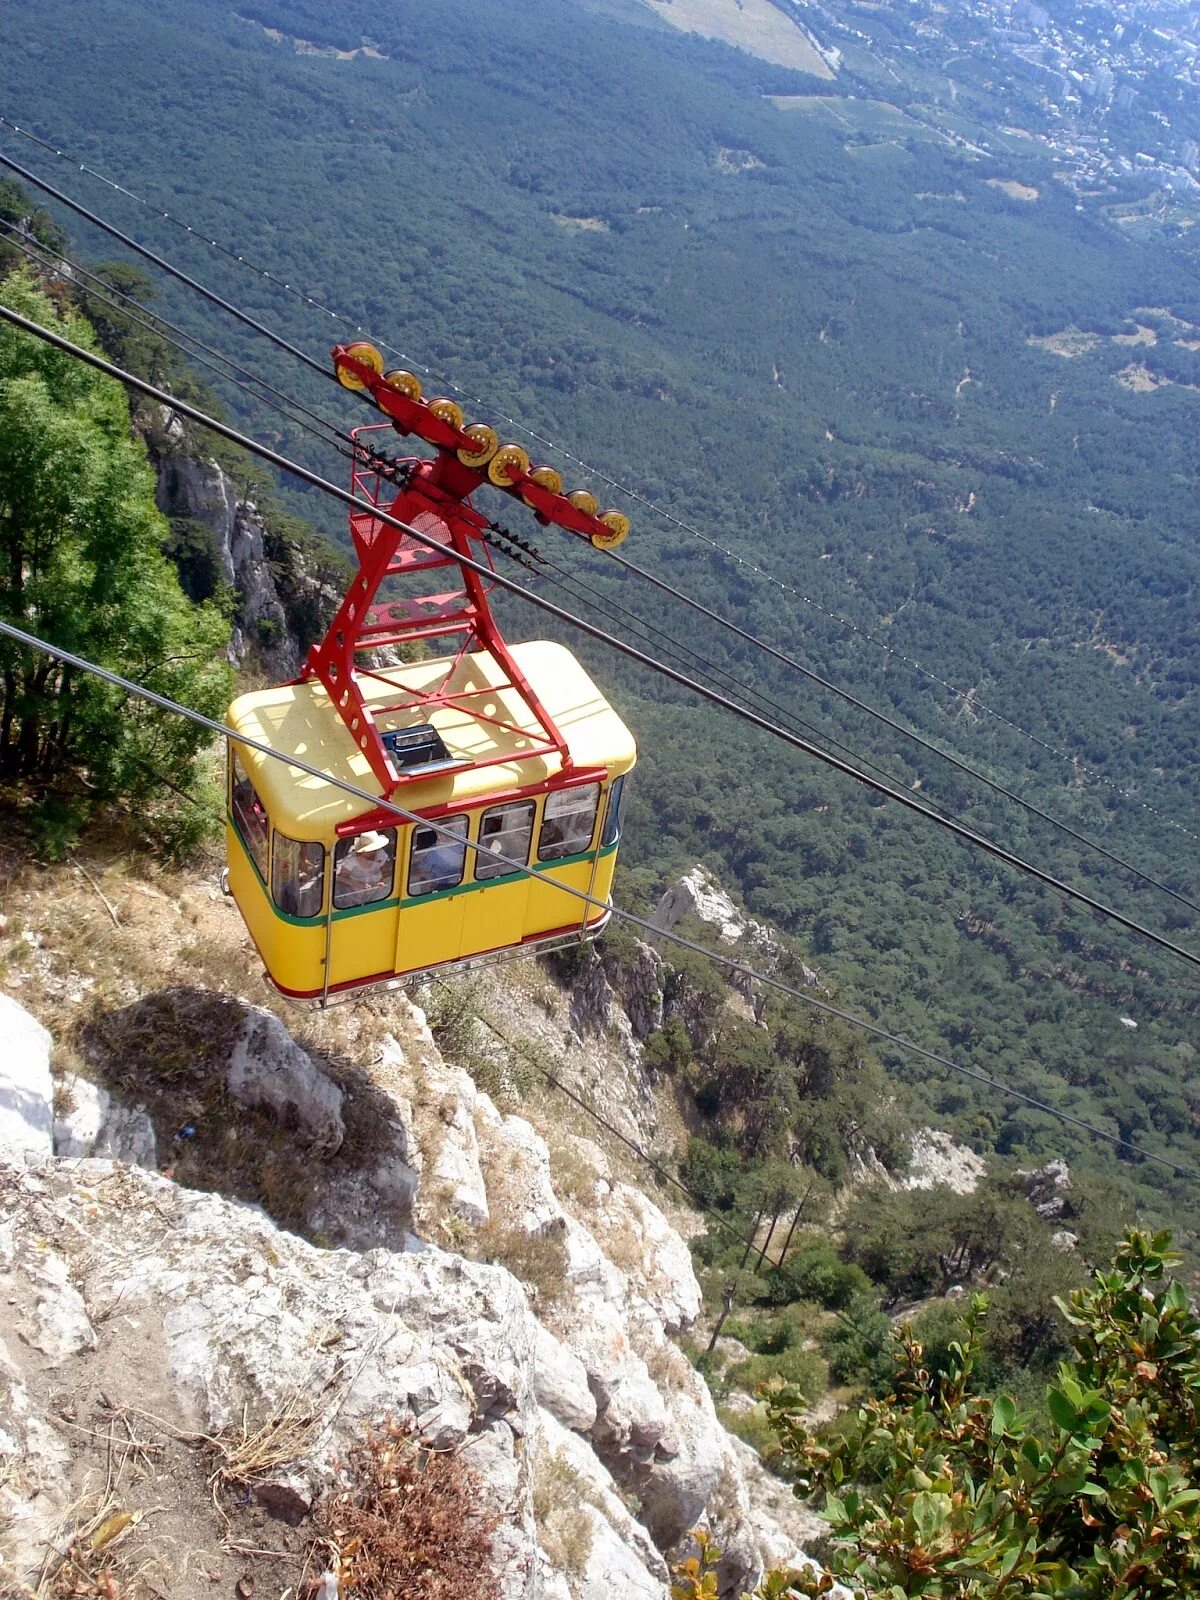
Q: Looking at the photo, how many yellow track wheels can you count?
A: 8